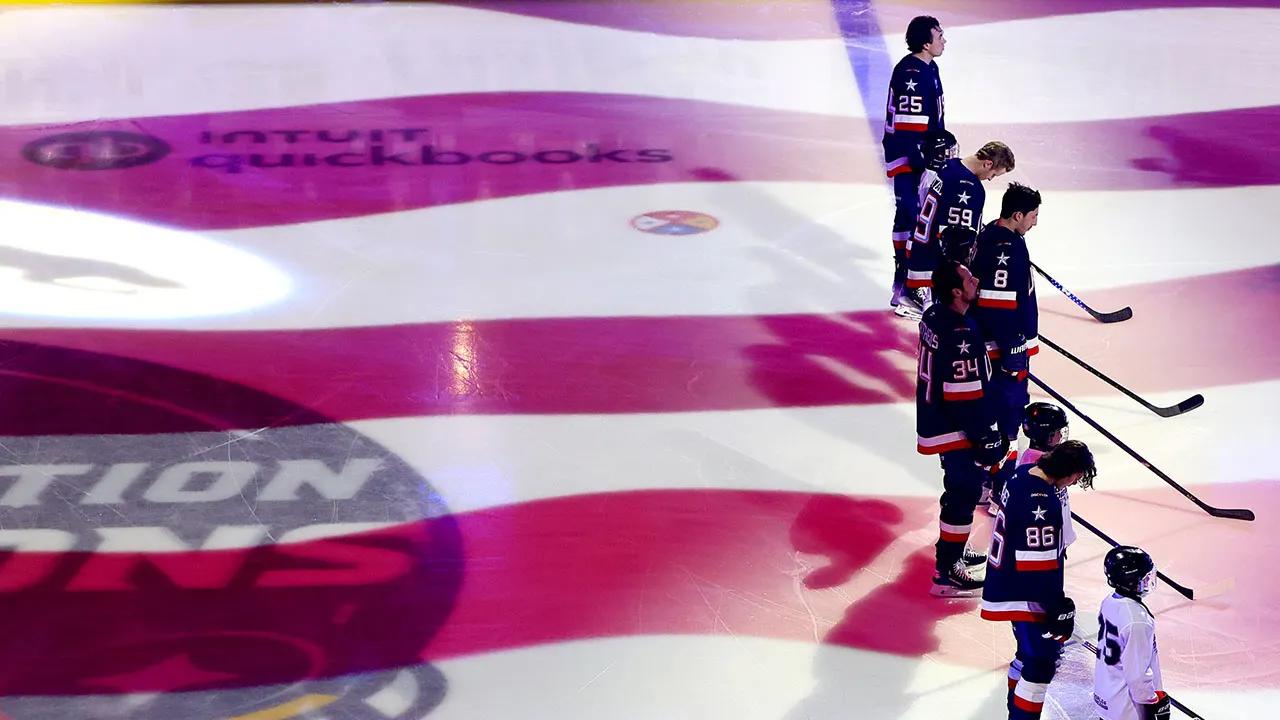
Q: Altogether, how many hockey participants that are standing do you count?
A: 9